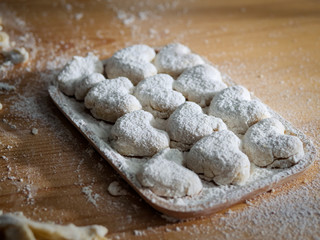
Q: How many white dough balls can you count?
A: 12